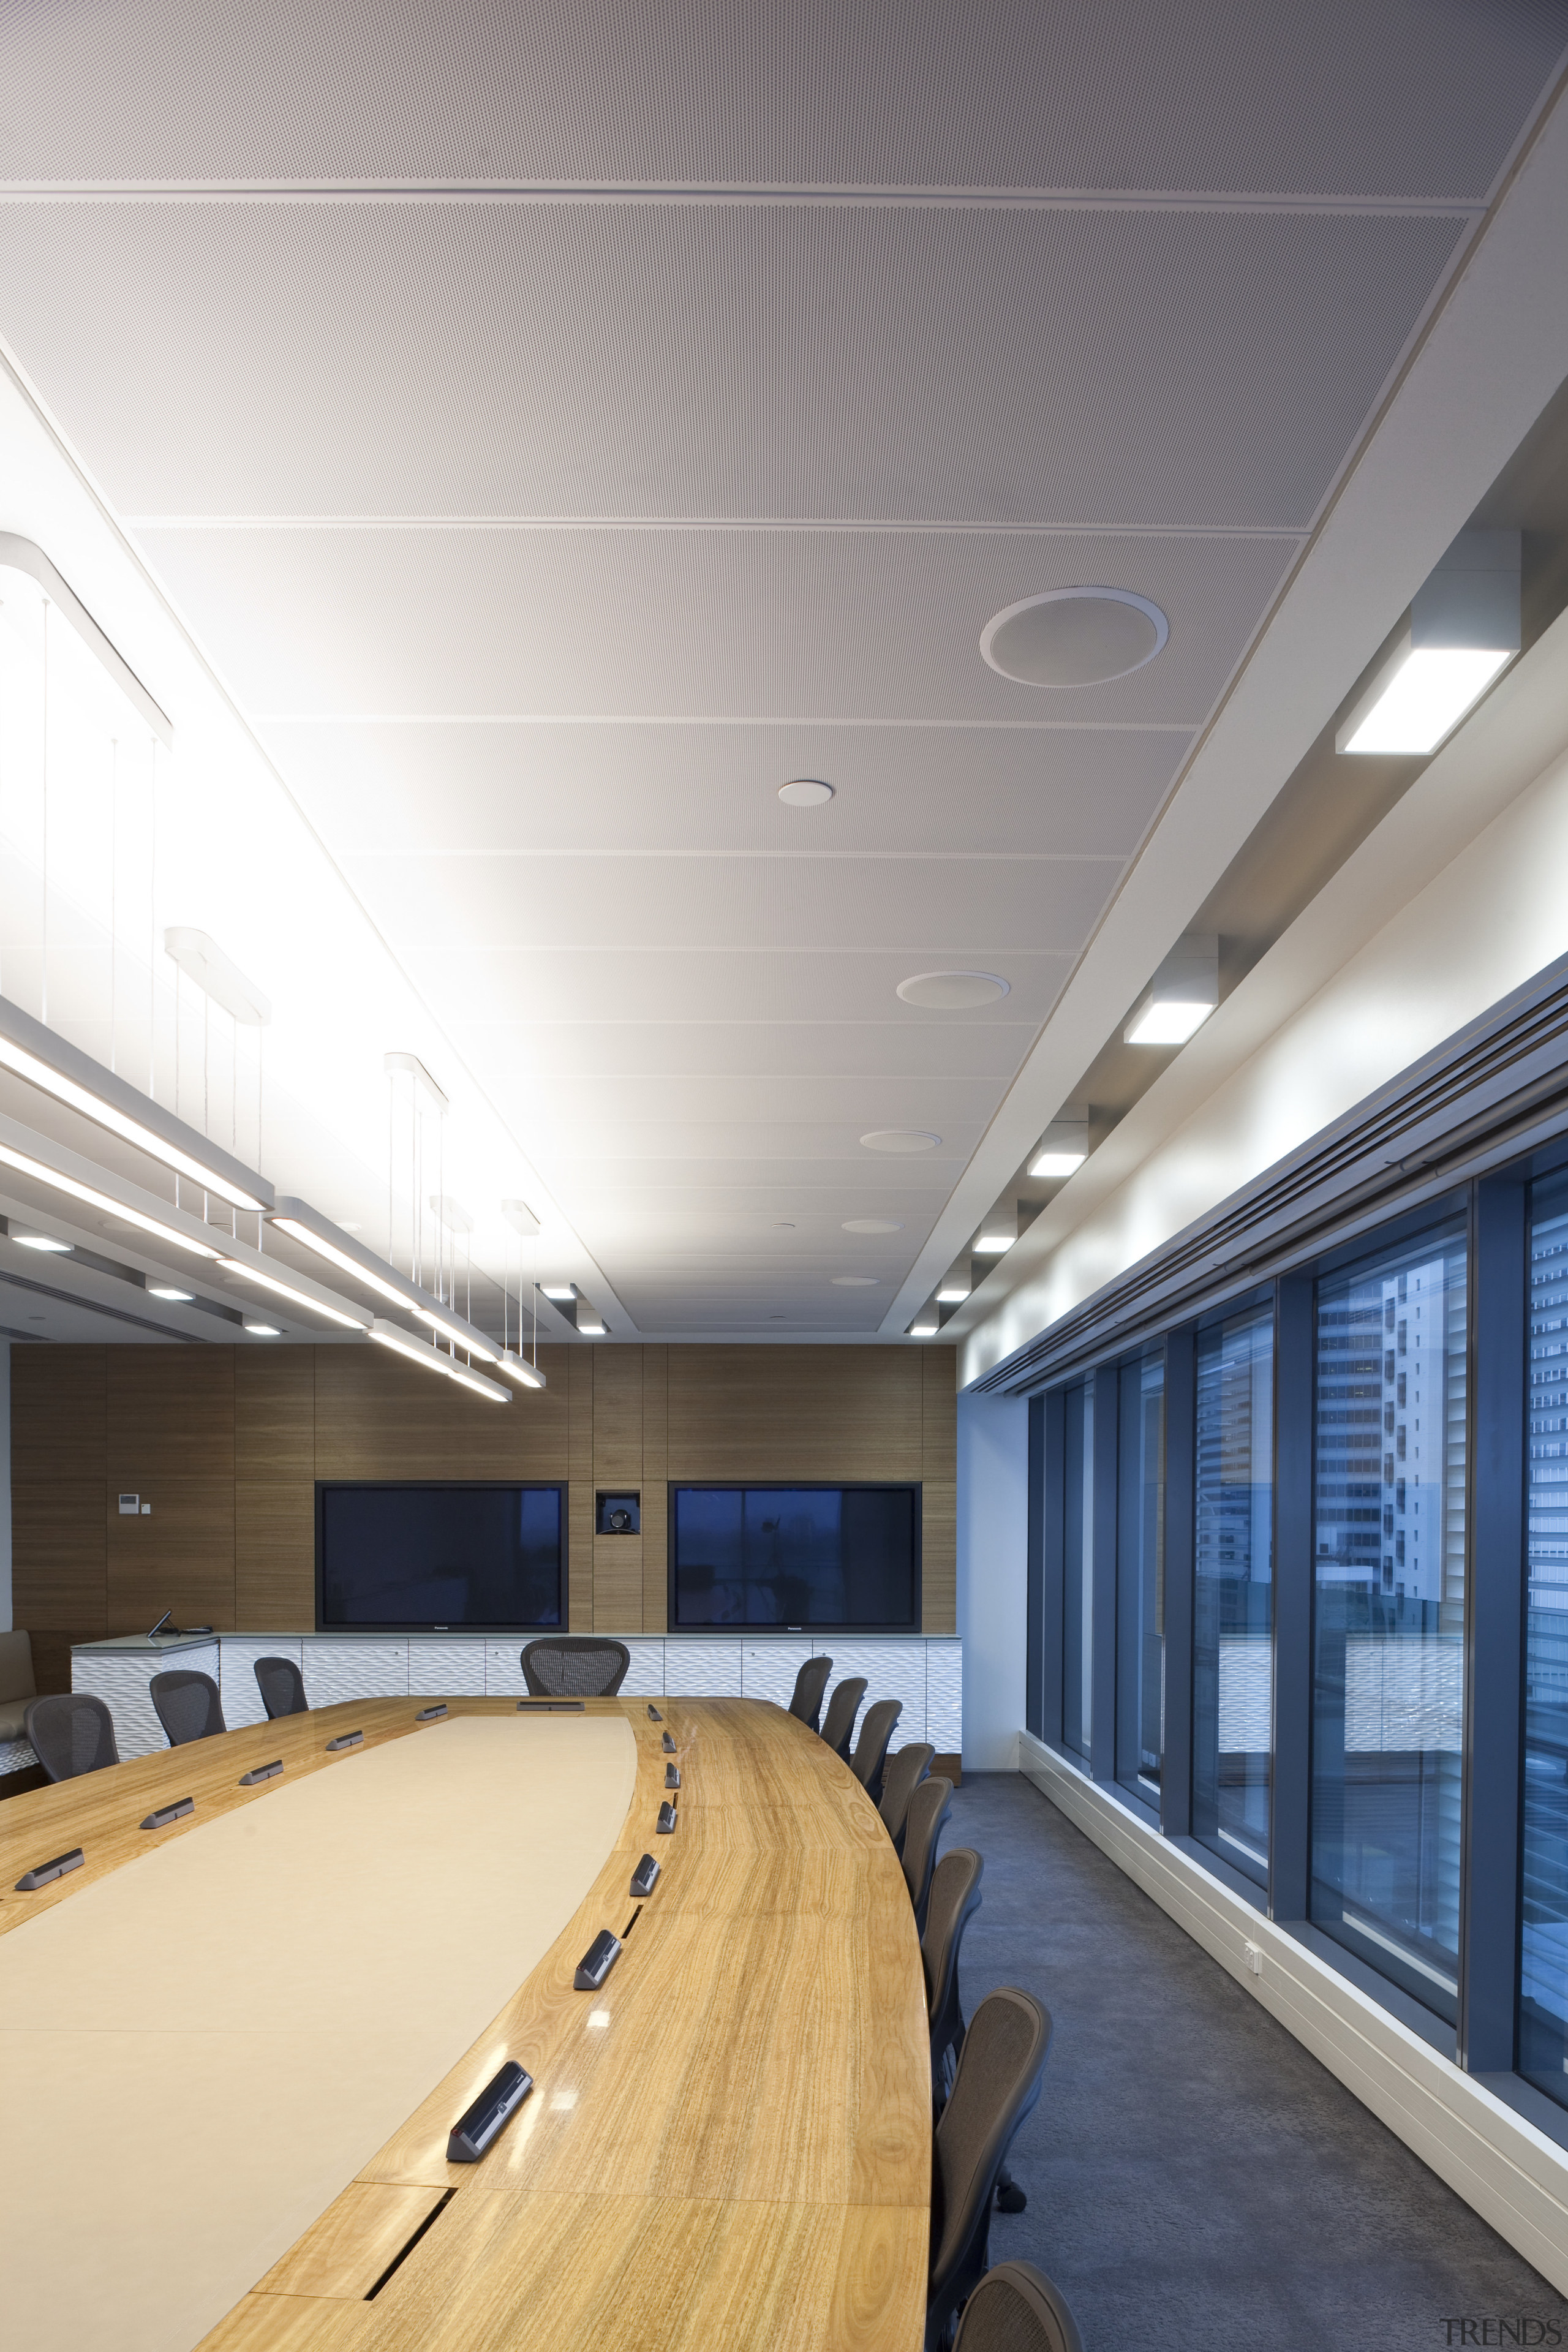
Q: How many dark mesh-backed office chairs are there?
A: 12